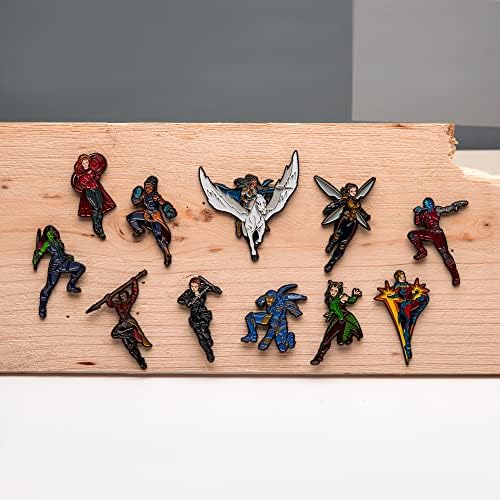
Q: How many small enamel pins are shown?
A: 11